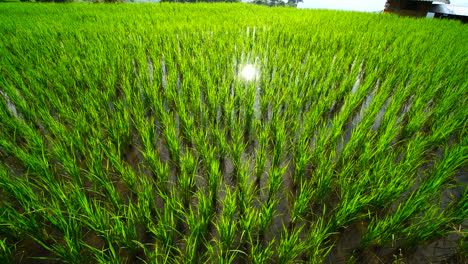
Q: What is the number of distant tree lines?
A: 1